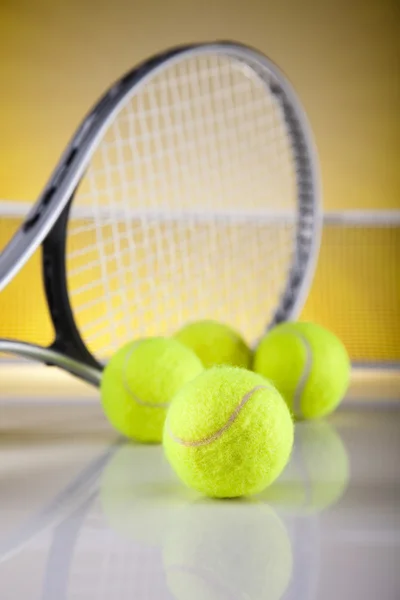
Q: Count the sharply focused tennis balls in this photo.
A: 1